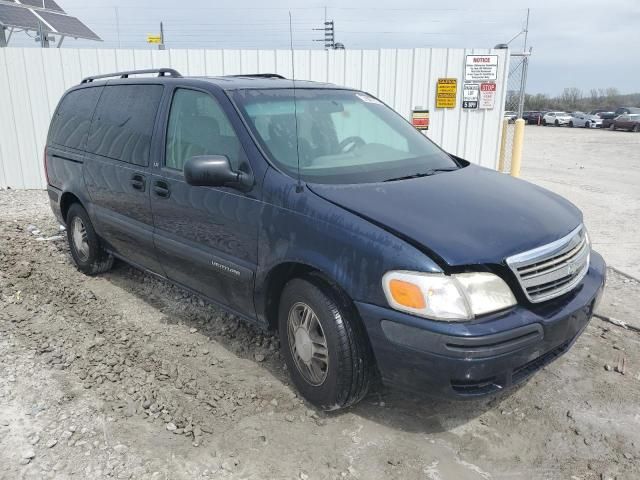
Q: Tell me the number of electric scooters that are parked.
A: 0